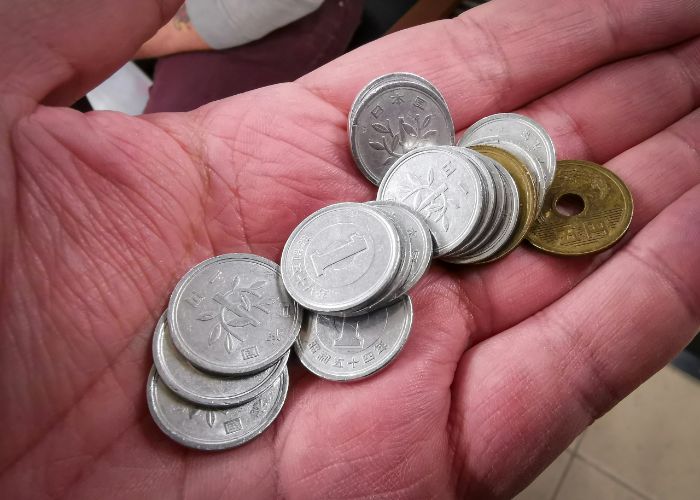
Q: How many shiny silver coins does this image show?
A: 15